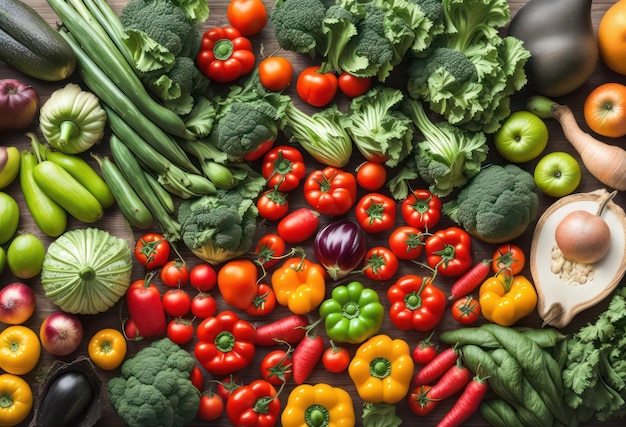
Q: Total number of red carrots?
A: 6